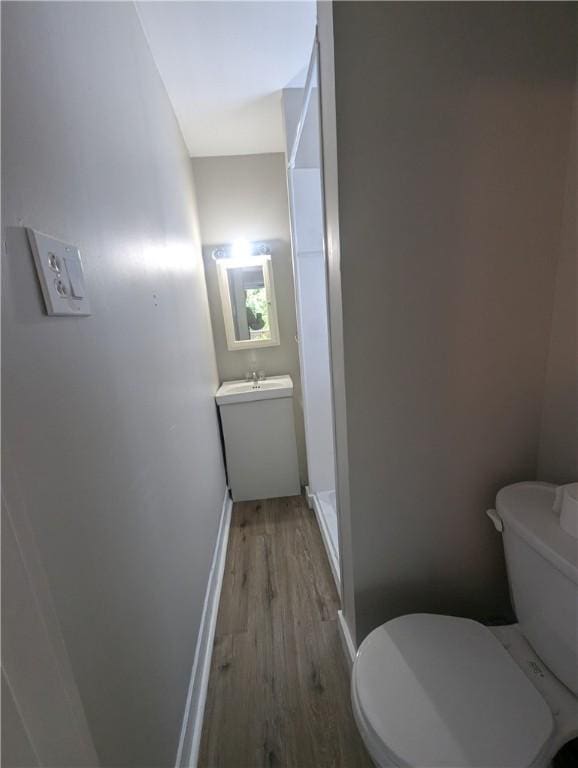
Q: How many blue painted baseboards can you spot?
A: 0